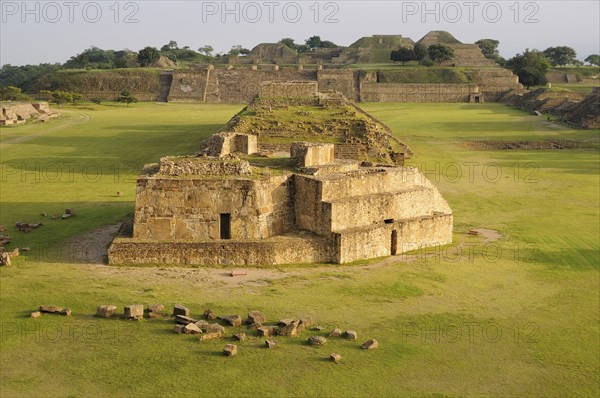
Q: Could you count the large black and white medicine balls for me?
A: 0